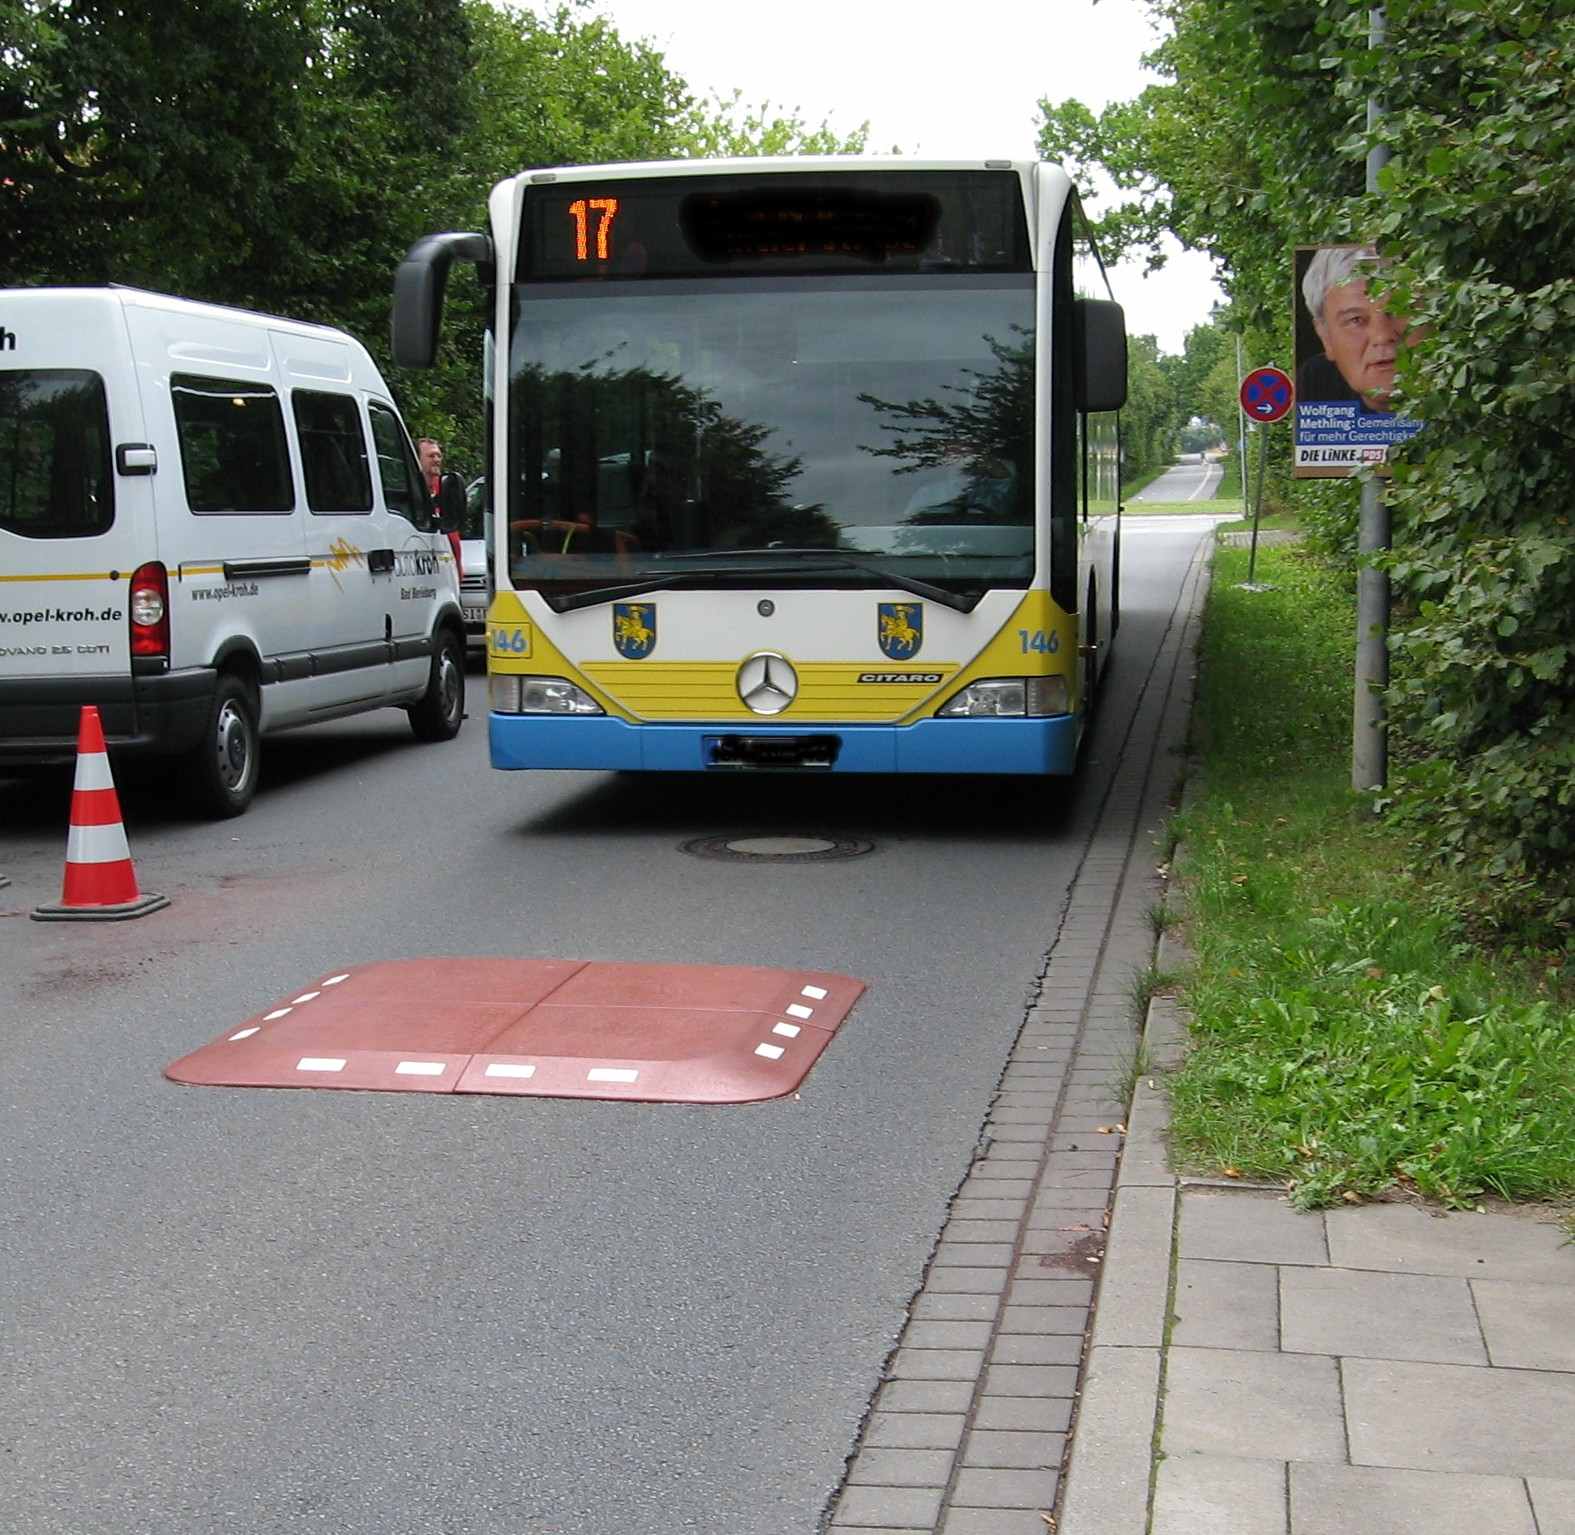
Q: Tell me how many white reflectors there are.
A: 12